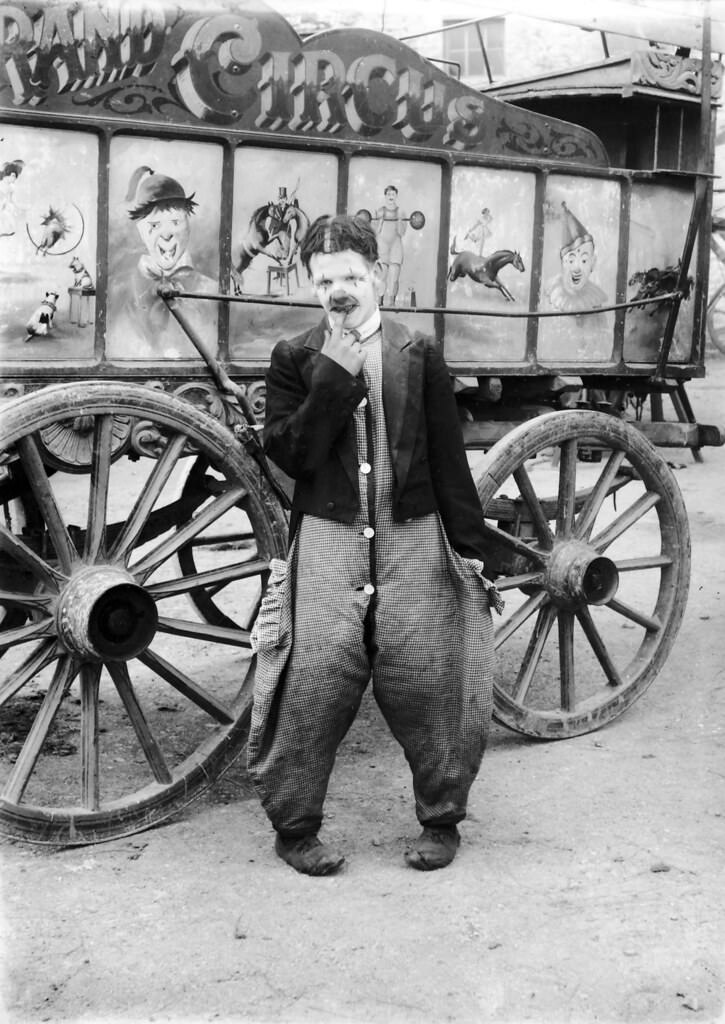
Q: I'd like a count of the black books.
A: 0